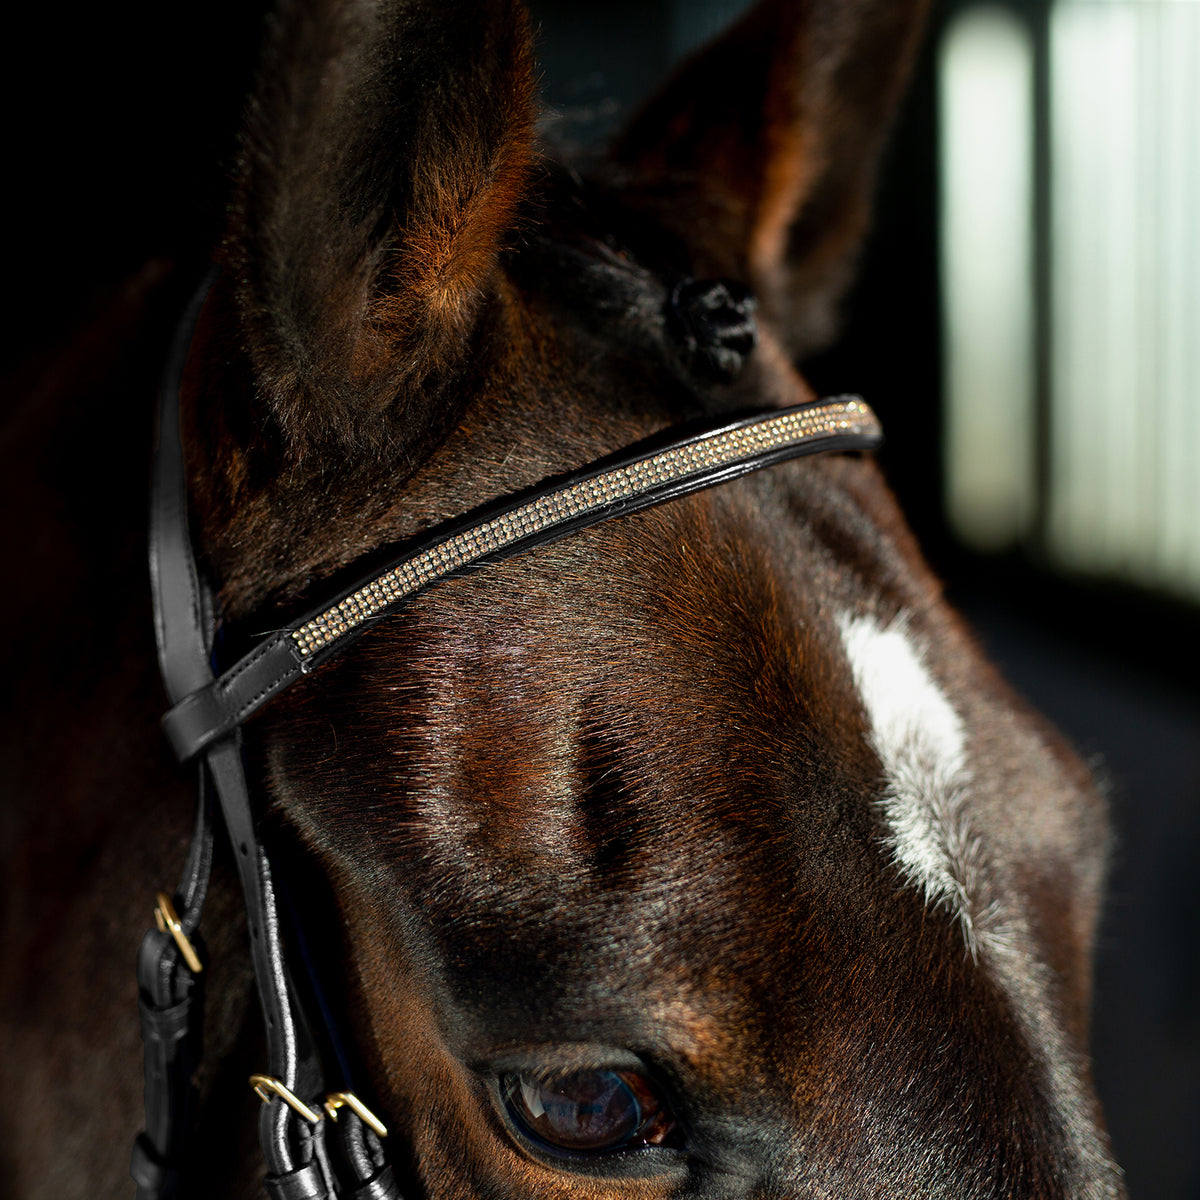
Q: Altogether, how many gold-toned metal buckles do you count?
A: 3